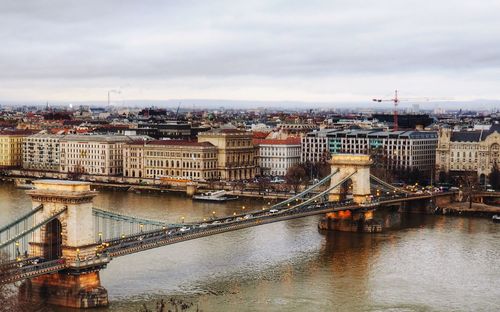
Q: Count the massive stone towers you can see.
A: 2